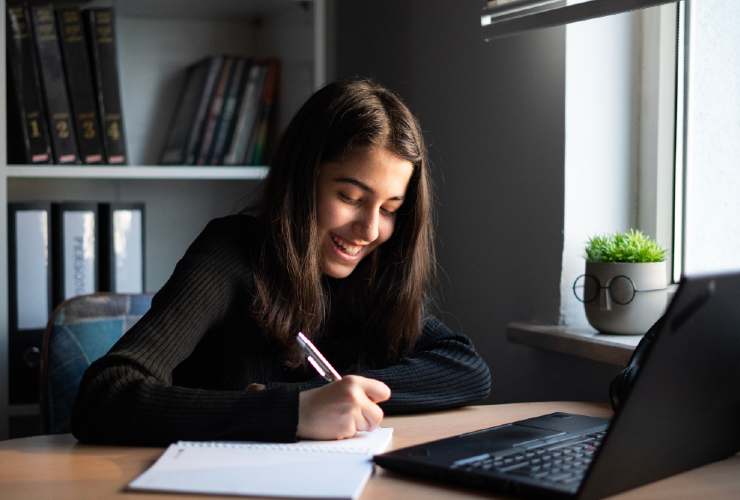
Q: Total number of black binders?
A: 3